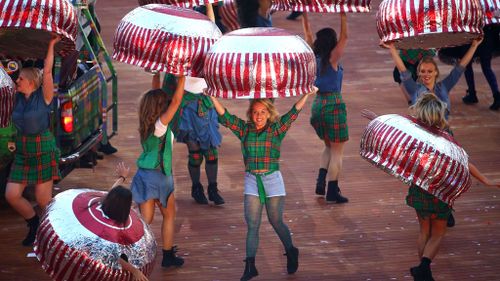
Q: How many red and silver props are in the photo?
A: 11